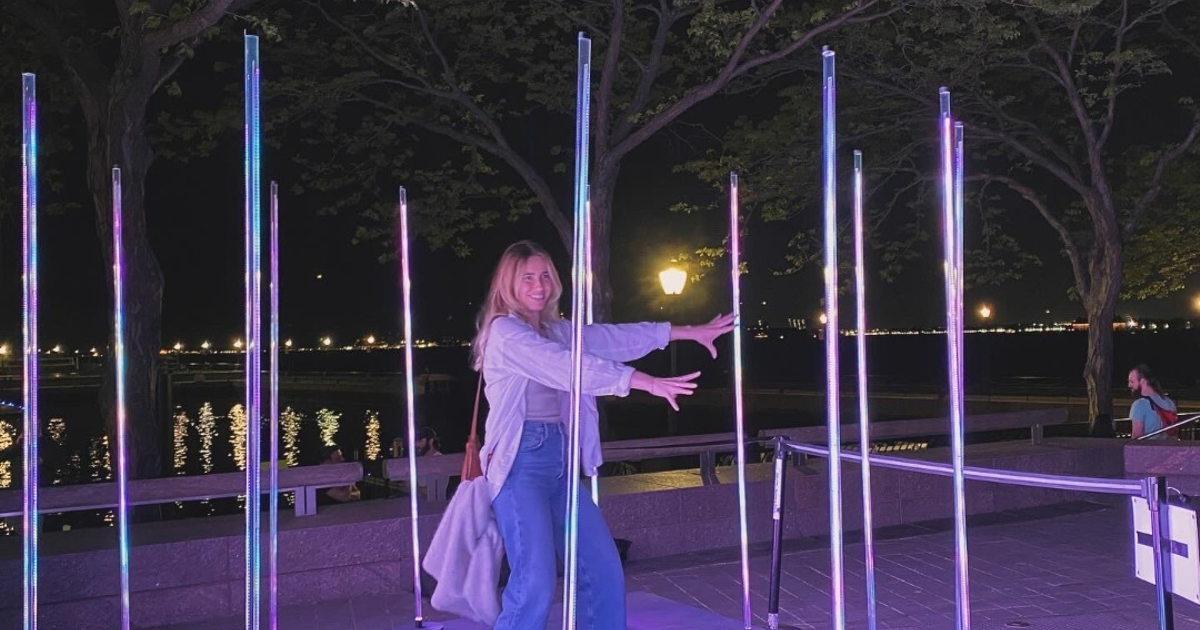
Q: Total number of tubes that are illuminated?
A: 12